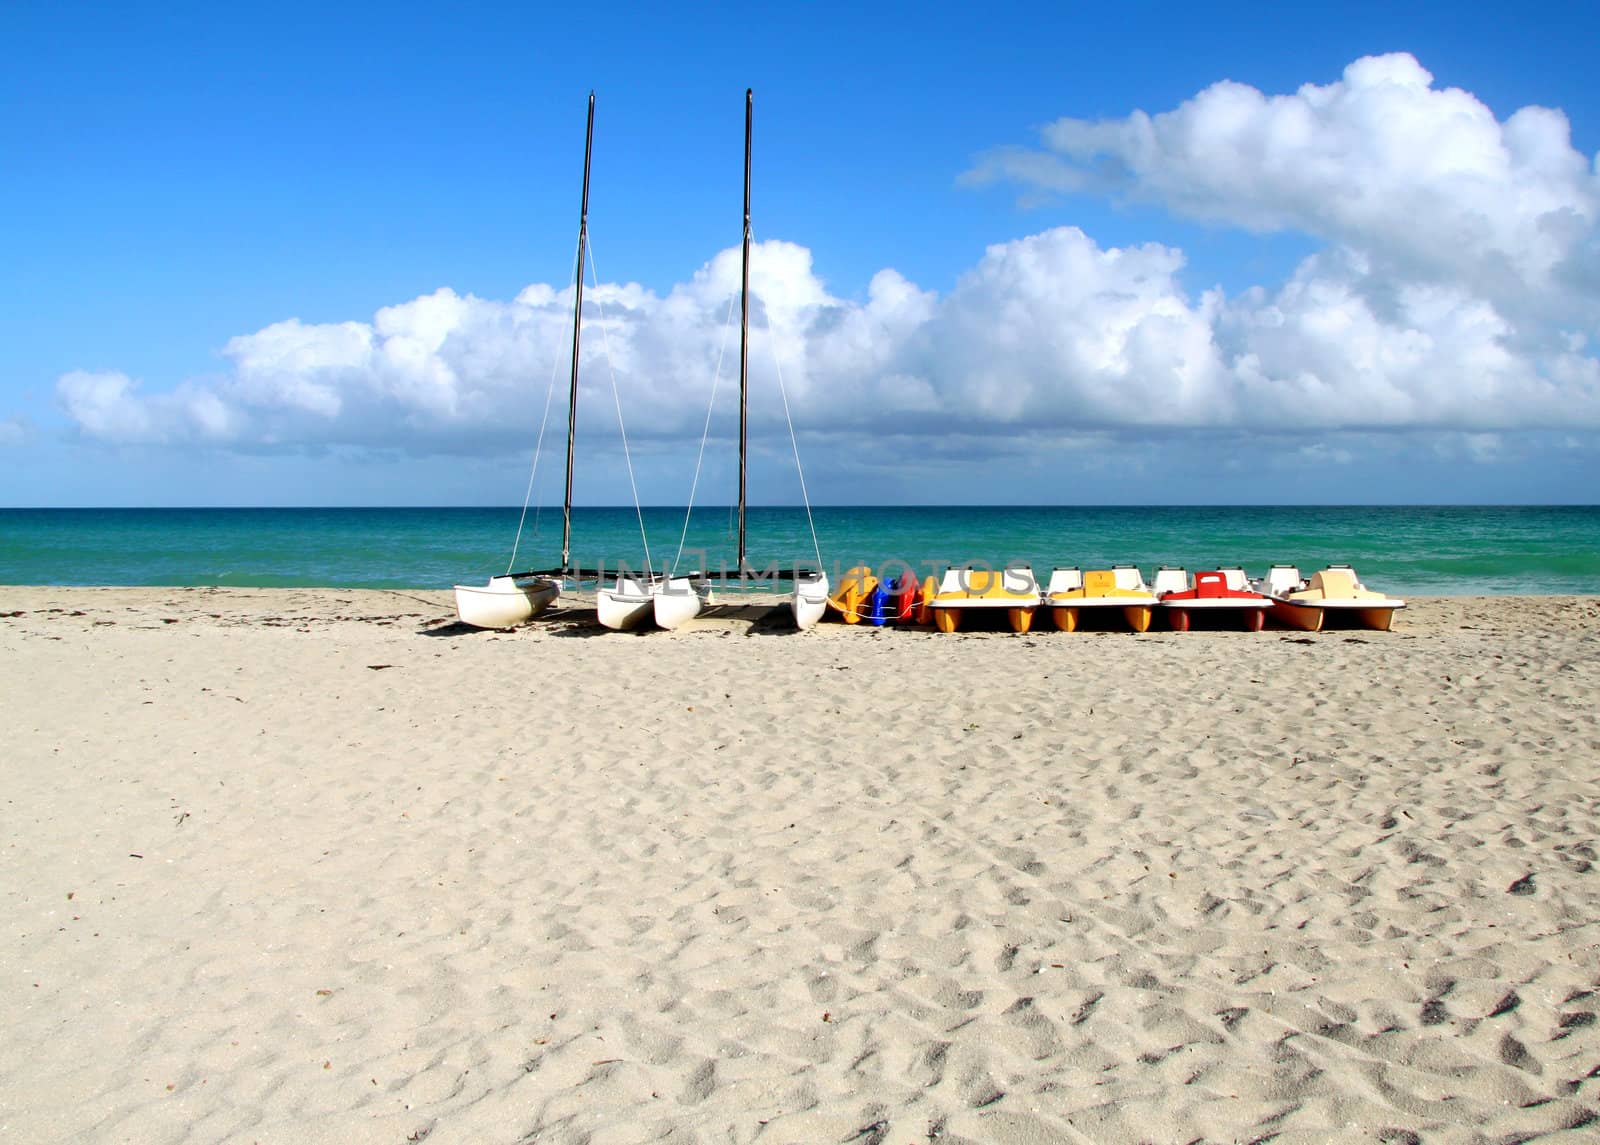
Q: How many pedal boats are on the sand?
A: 4